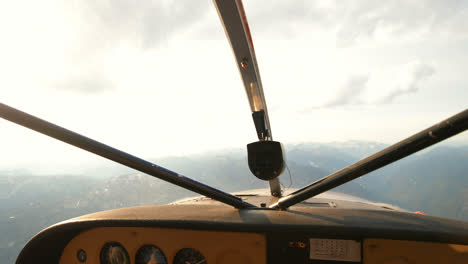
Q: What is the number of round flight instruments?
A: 3